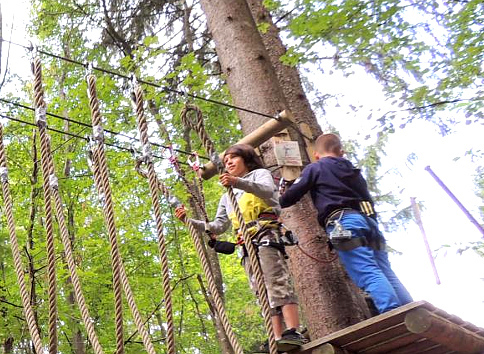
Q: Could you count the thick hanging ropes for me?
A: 8